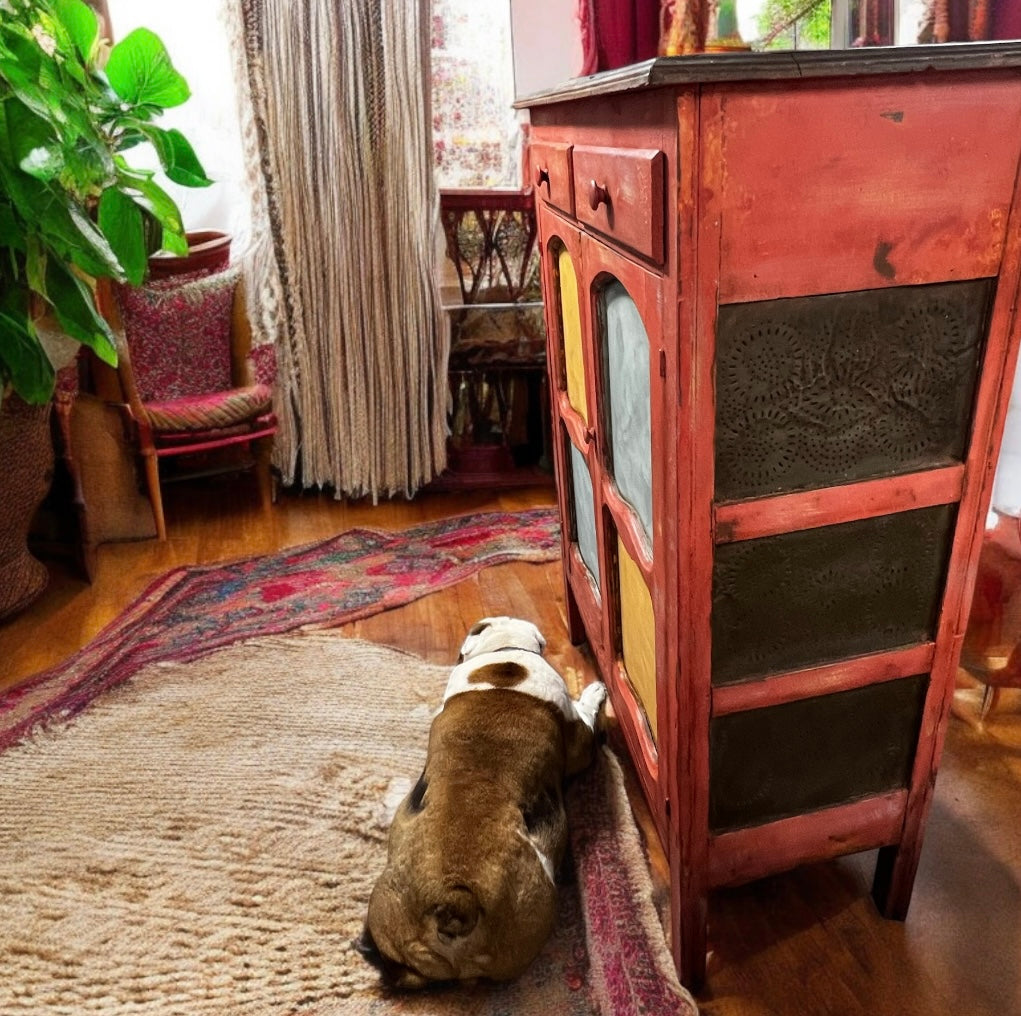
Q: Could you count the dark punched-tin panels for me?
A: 3